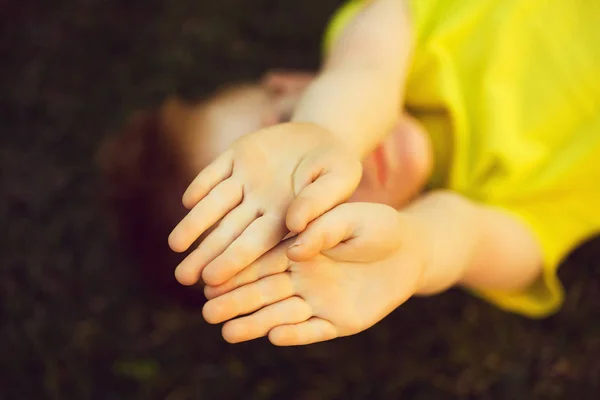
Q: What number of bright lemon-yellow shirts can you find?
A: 1